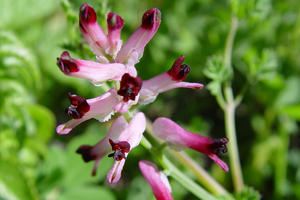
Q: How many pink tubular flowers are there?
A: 11